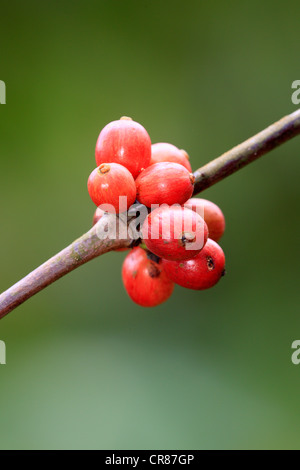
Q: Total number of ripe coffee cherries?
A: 9